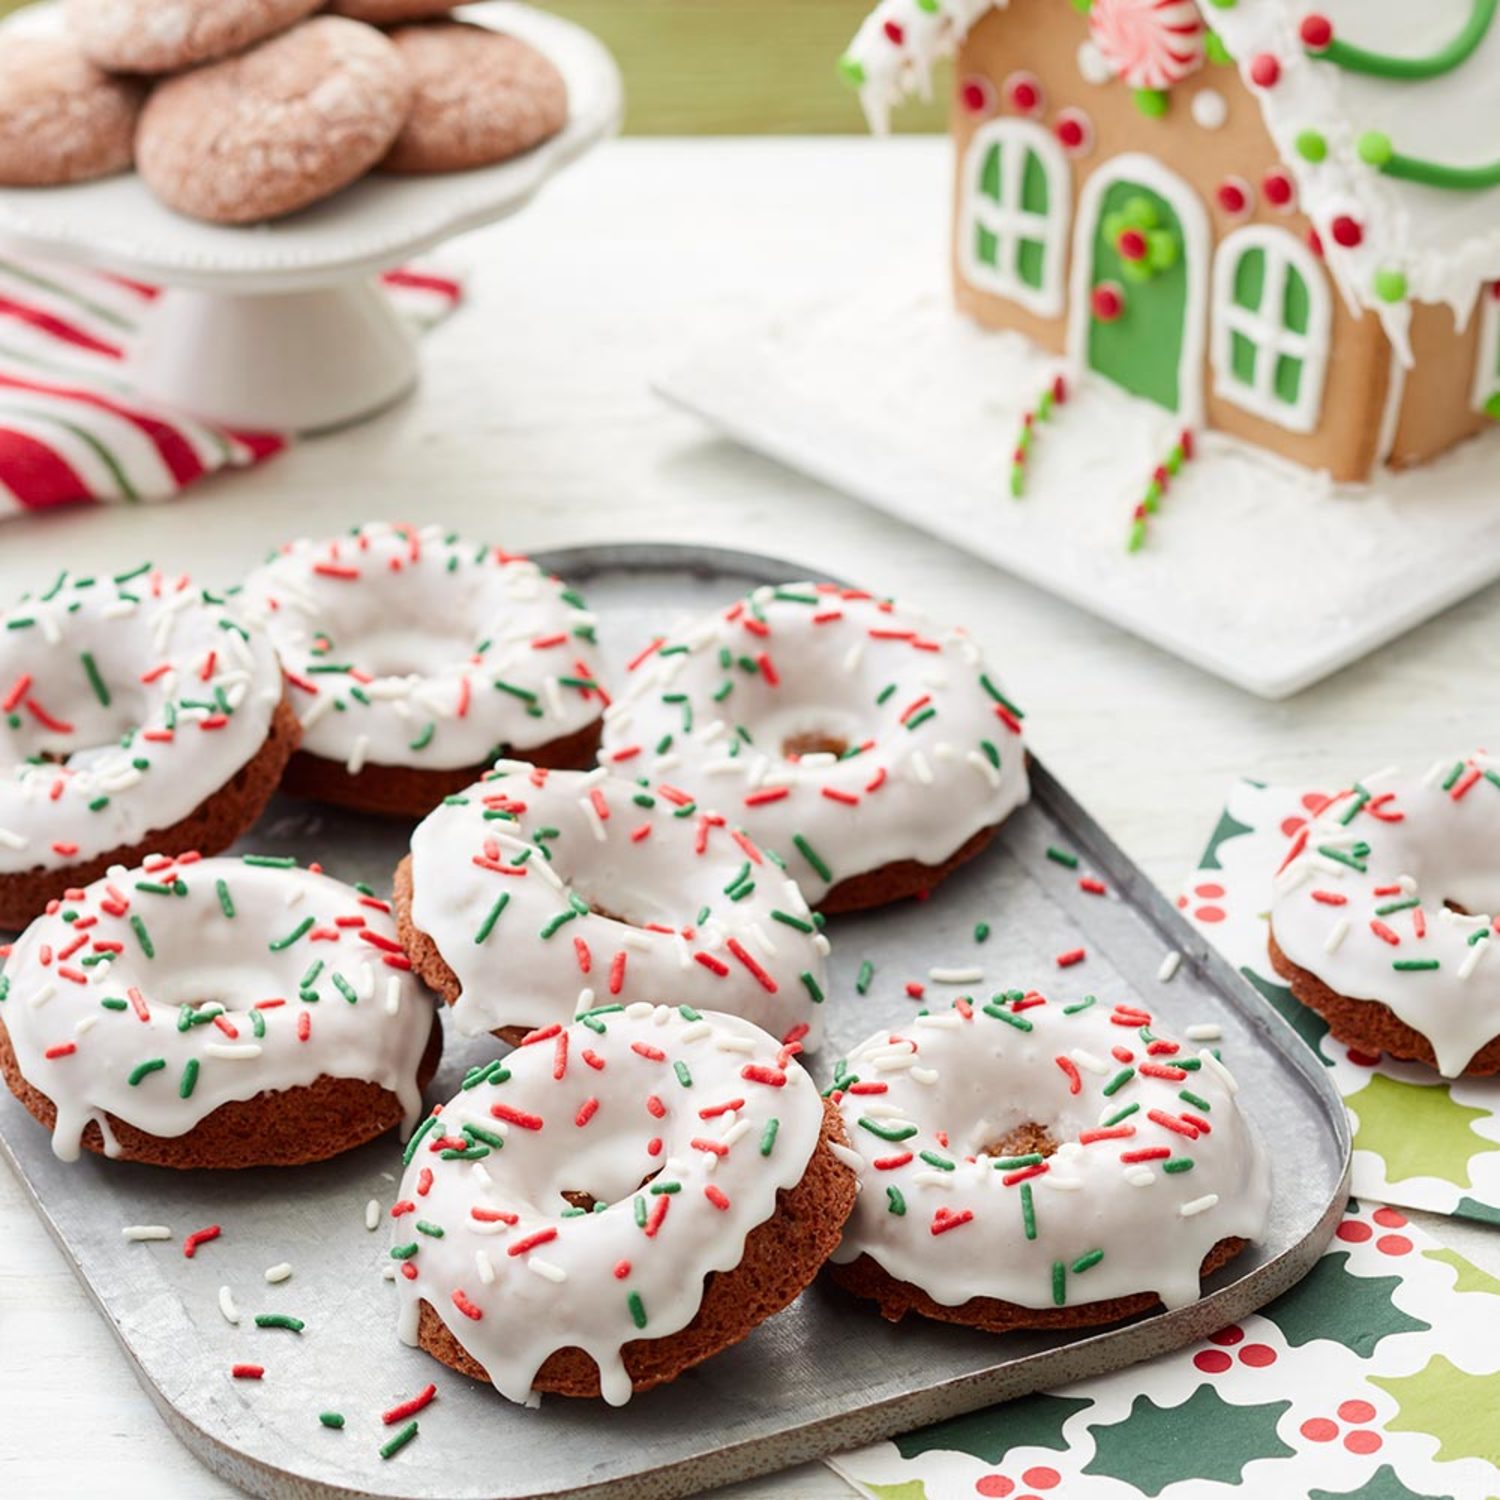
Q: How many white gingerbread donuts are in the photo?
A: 8